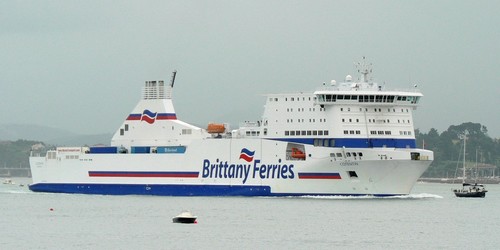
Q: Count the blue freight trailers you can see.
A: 3